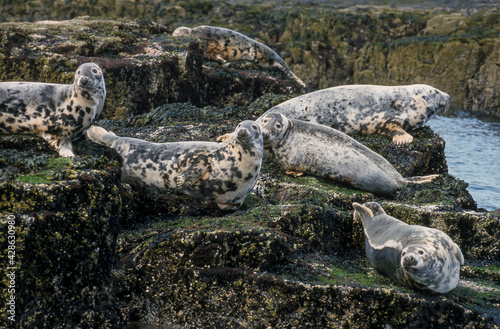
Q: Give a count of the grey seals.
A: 6